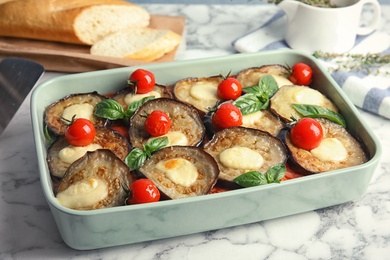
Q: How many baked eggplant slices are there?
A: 12